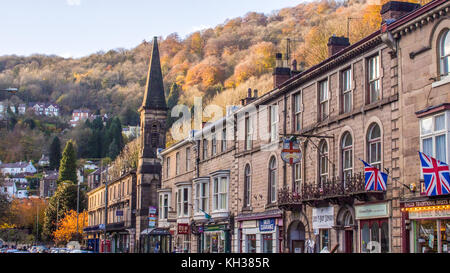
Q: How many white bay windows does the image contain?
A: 5